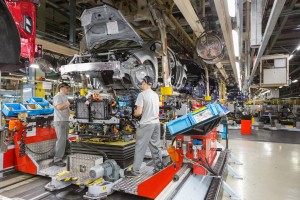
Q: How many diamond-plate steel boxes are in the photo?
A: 1